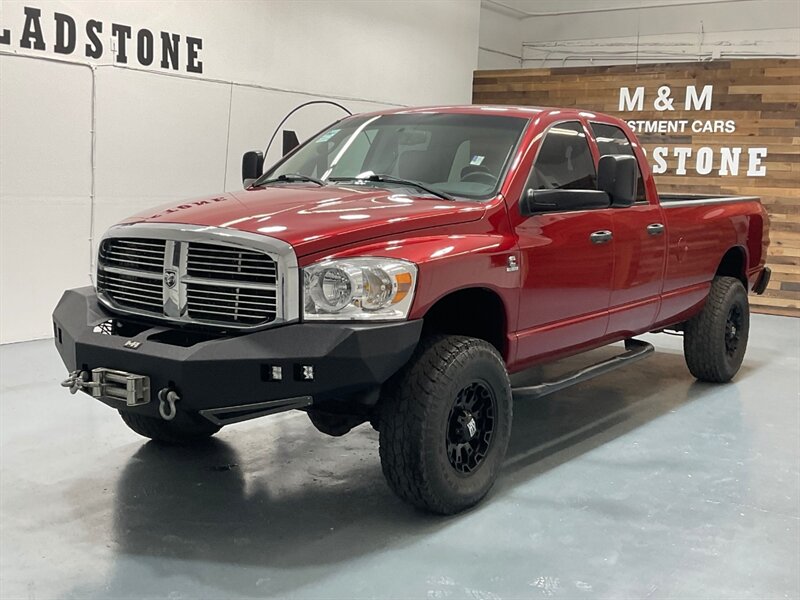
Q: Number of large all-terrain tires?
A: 3